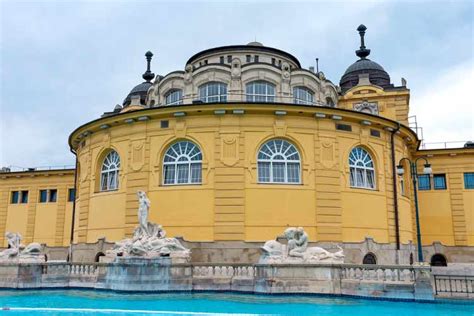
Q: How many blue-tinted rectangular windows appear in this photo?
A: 8